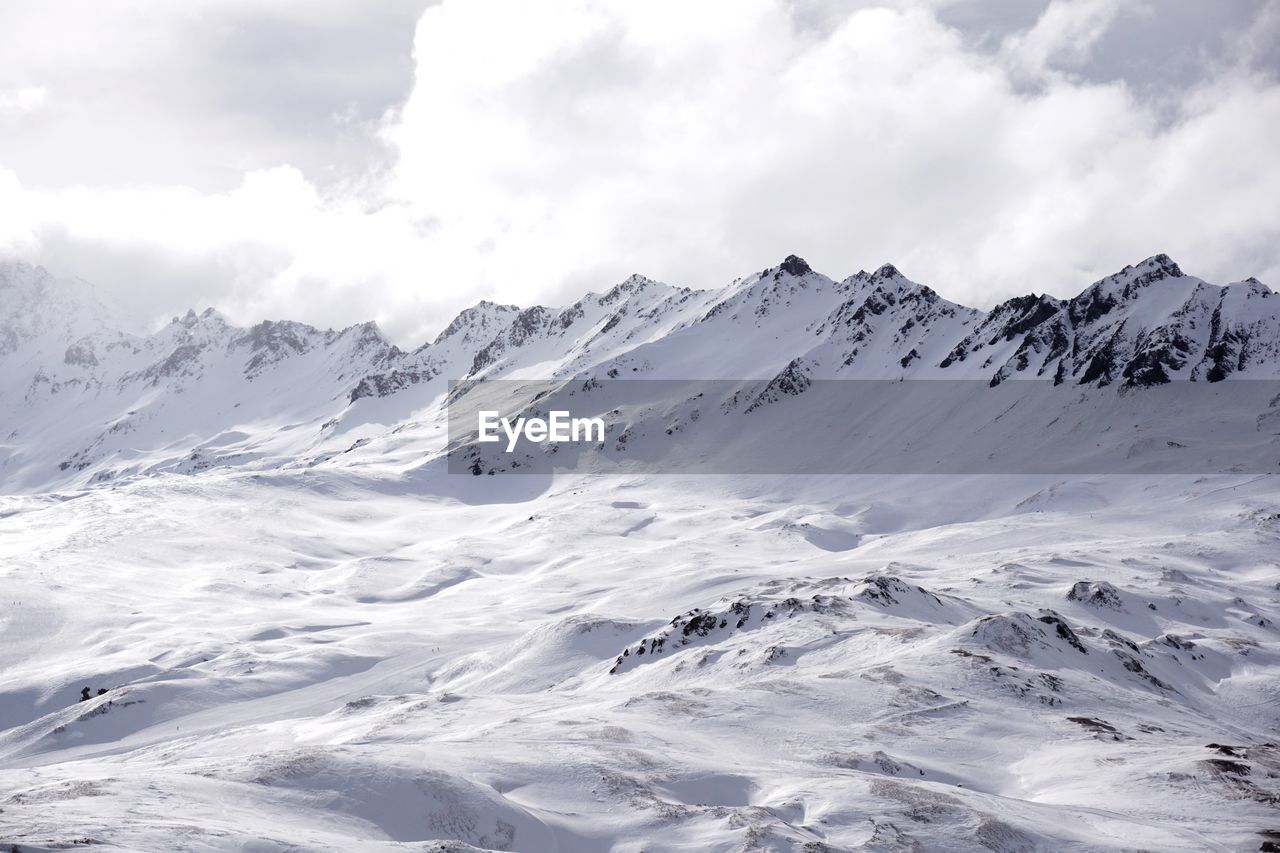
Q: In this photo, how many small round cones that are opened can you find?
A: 0